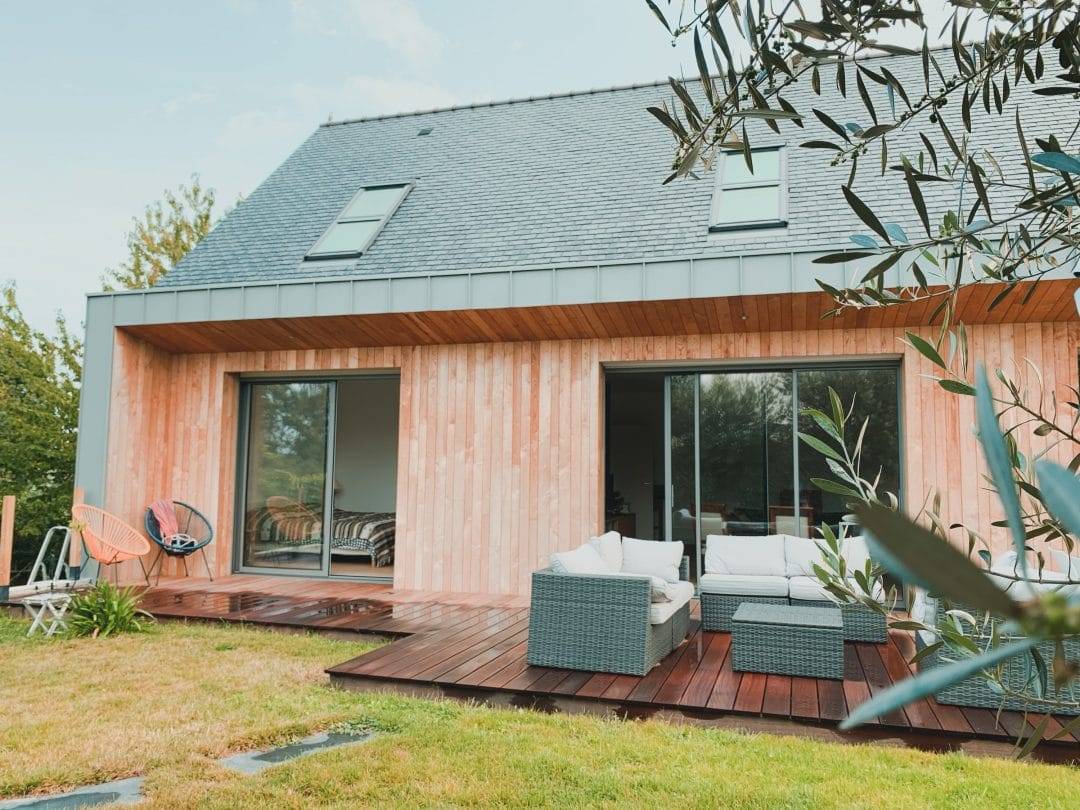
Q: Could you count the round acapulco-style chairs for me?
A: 2